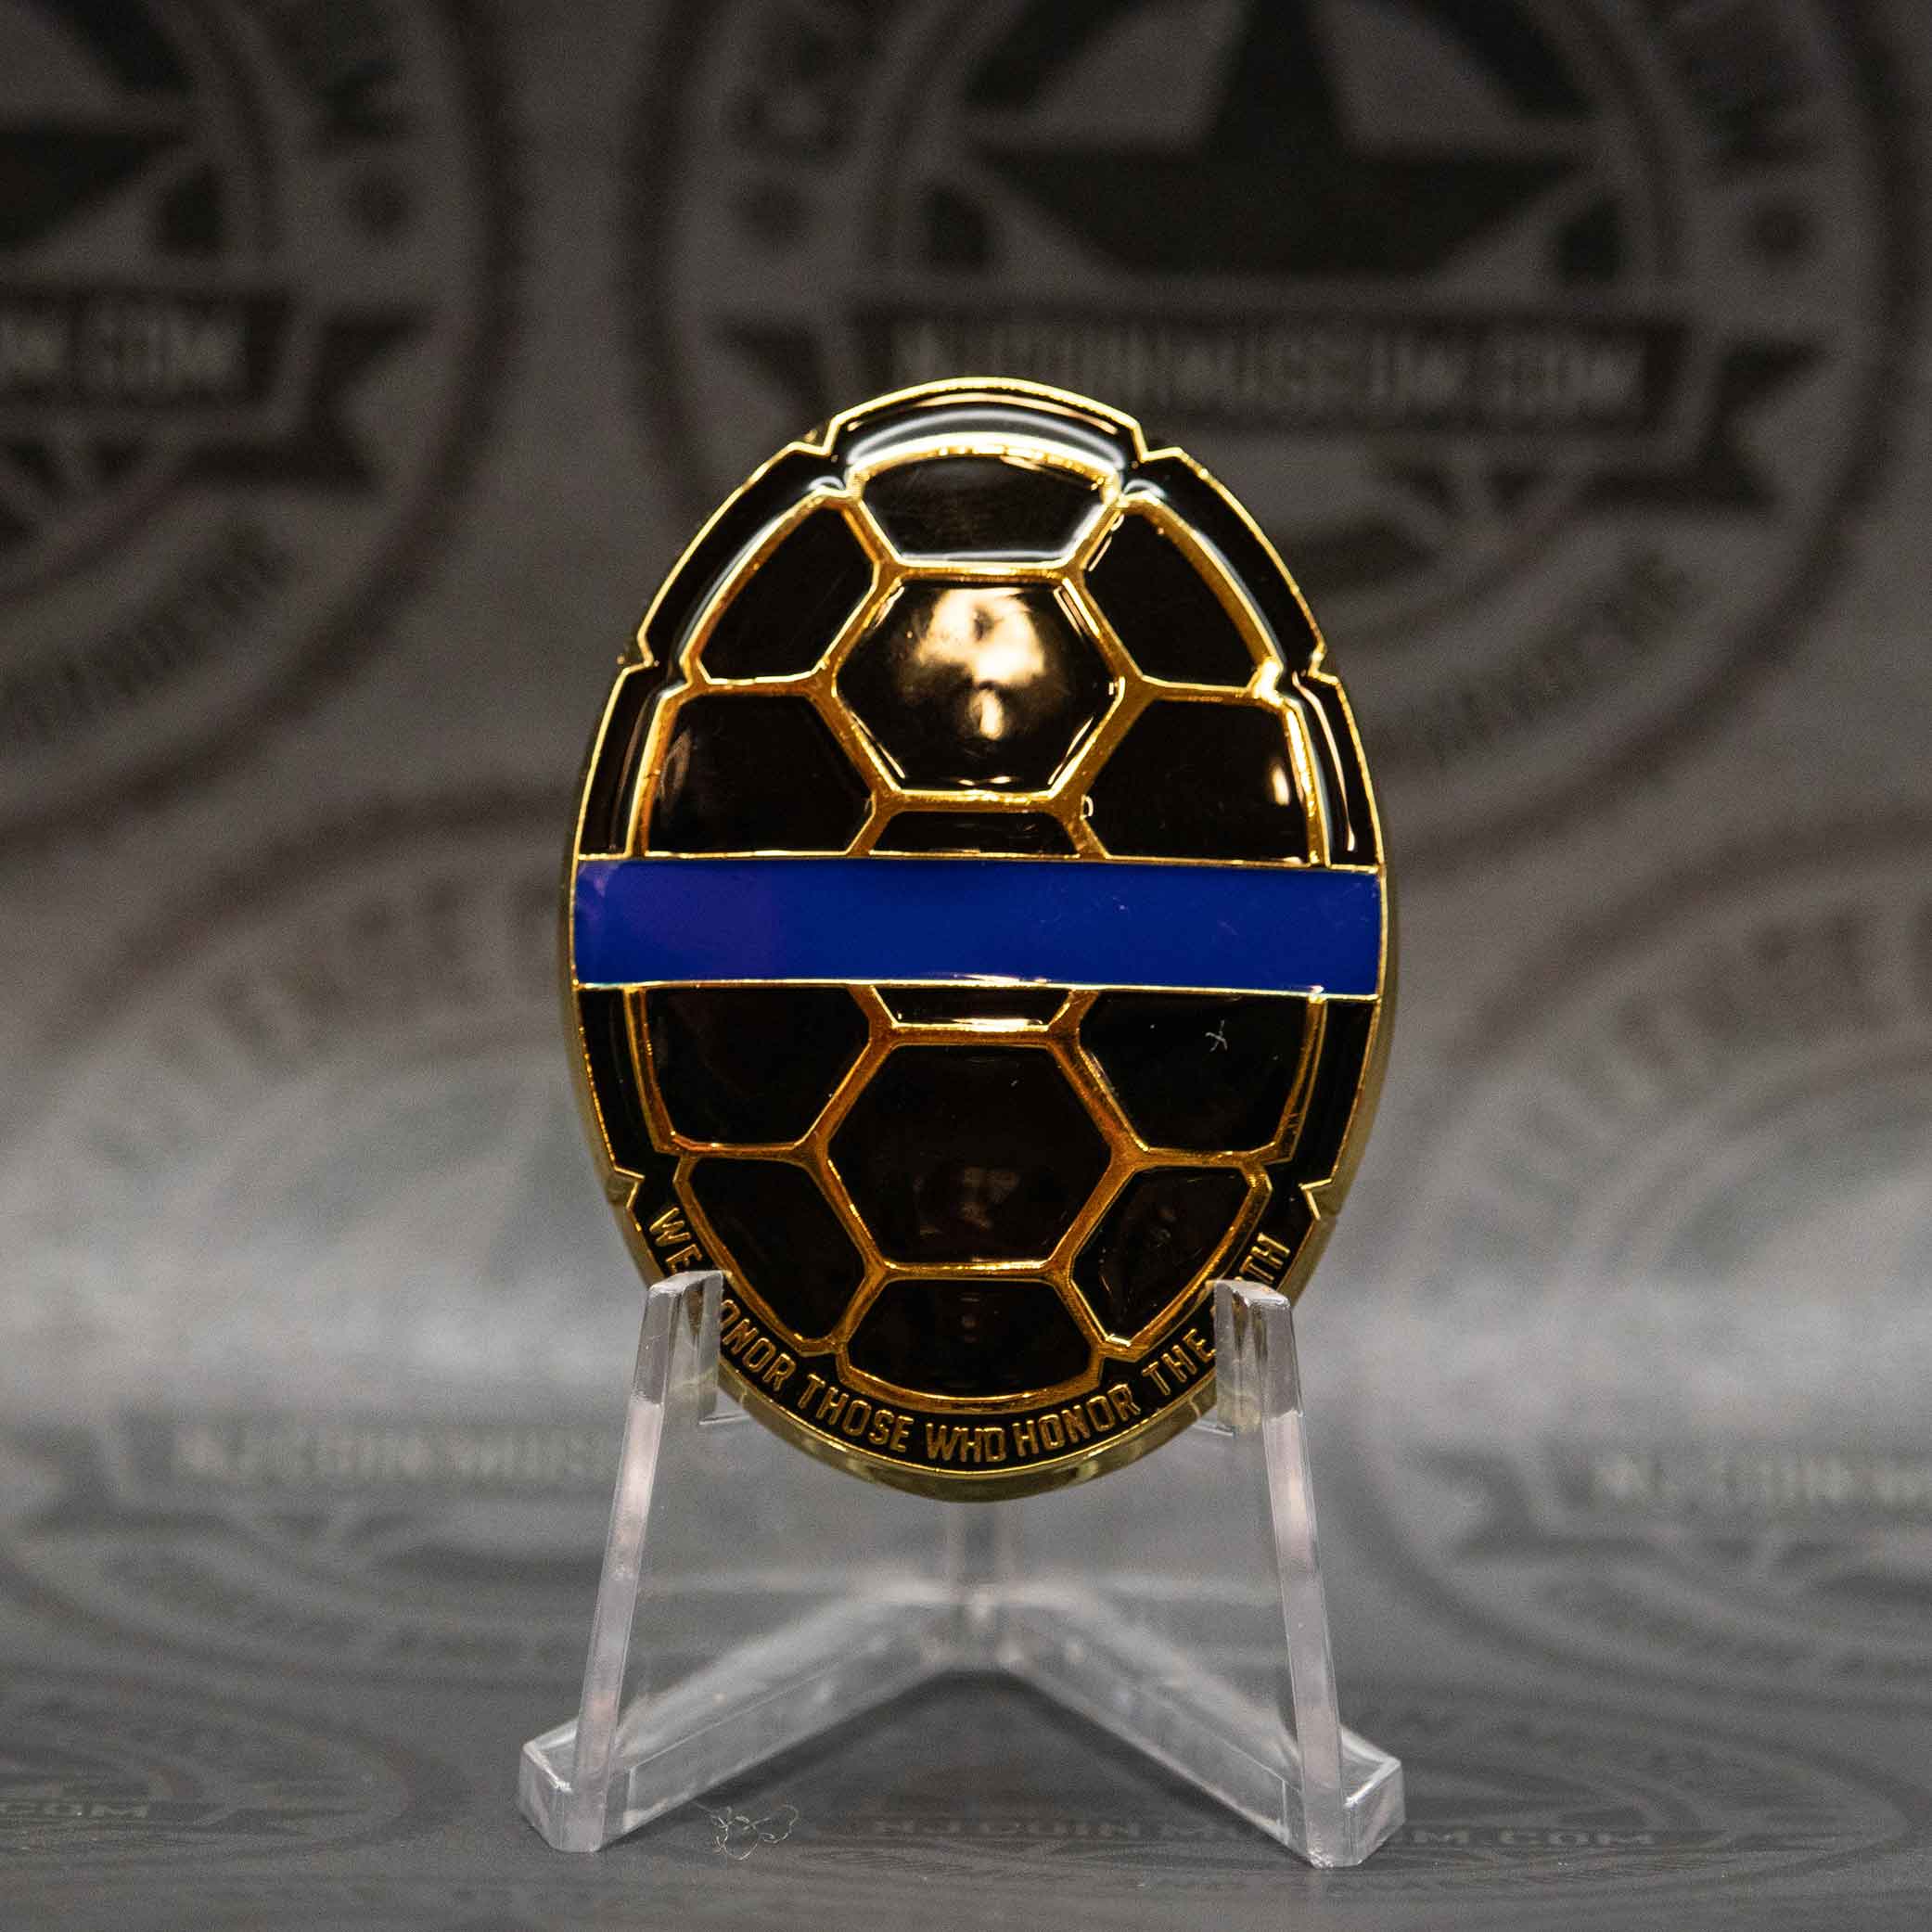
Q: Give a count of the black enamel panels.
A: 14